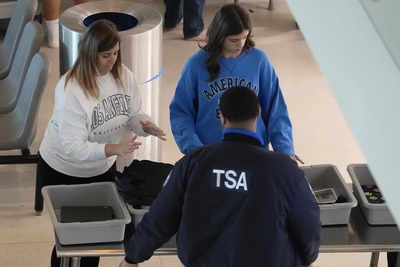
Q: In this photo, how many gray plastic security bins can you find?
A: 4